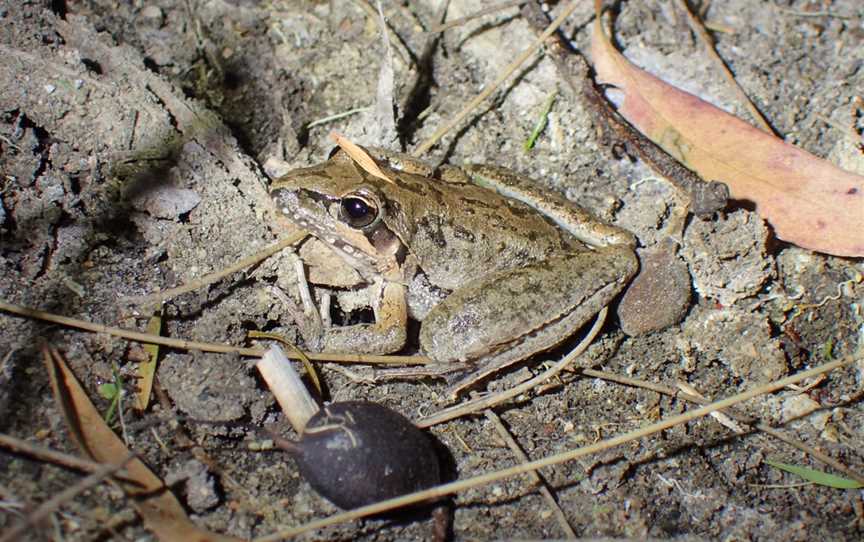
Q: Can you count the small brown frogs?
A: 1